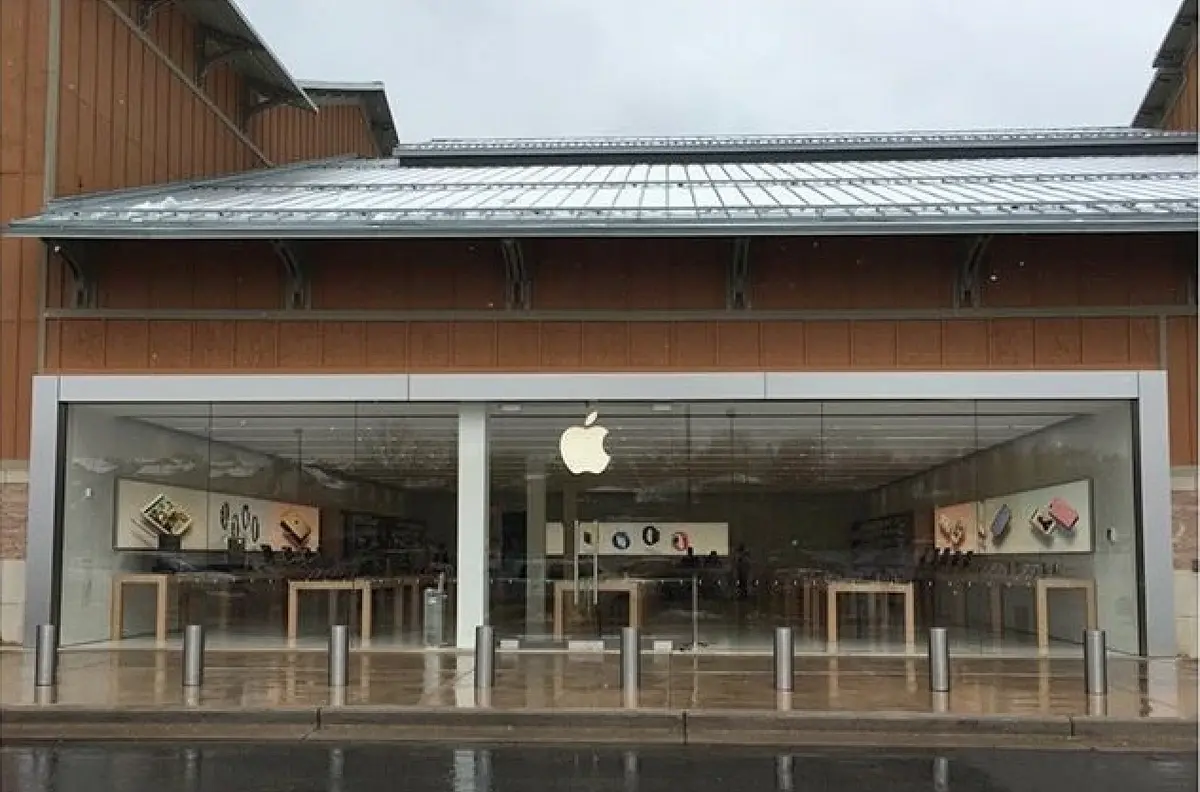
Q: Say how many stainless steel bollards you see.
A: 8